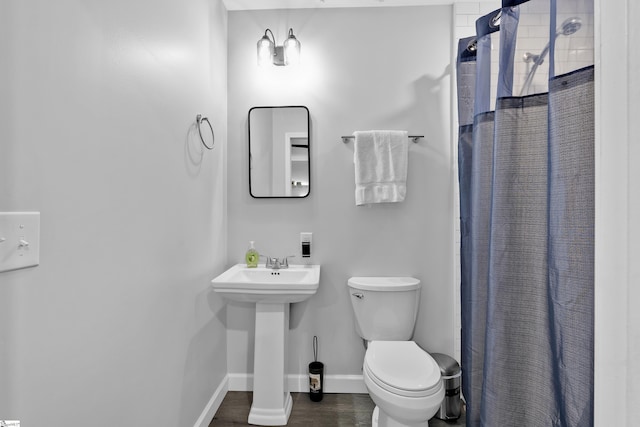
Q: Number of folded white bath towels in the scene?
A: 1